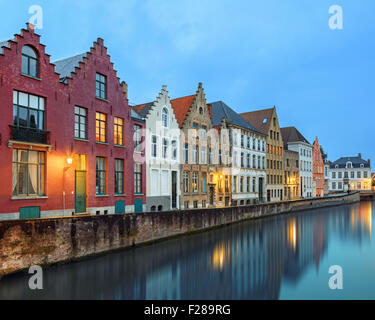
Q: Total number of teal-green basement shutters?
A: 3